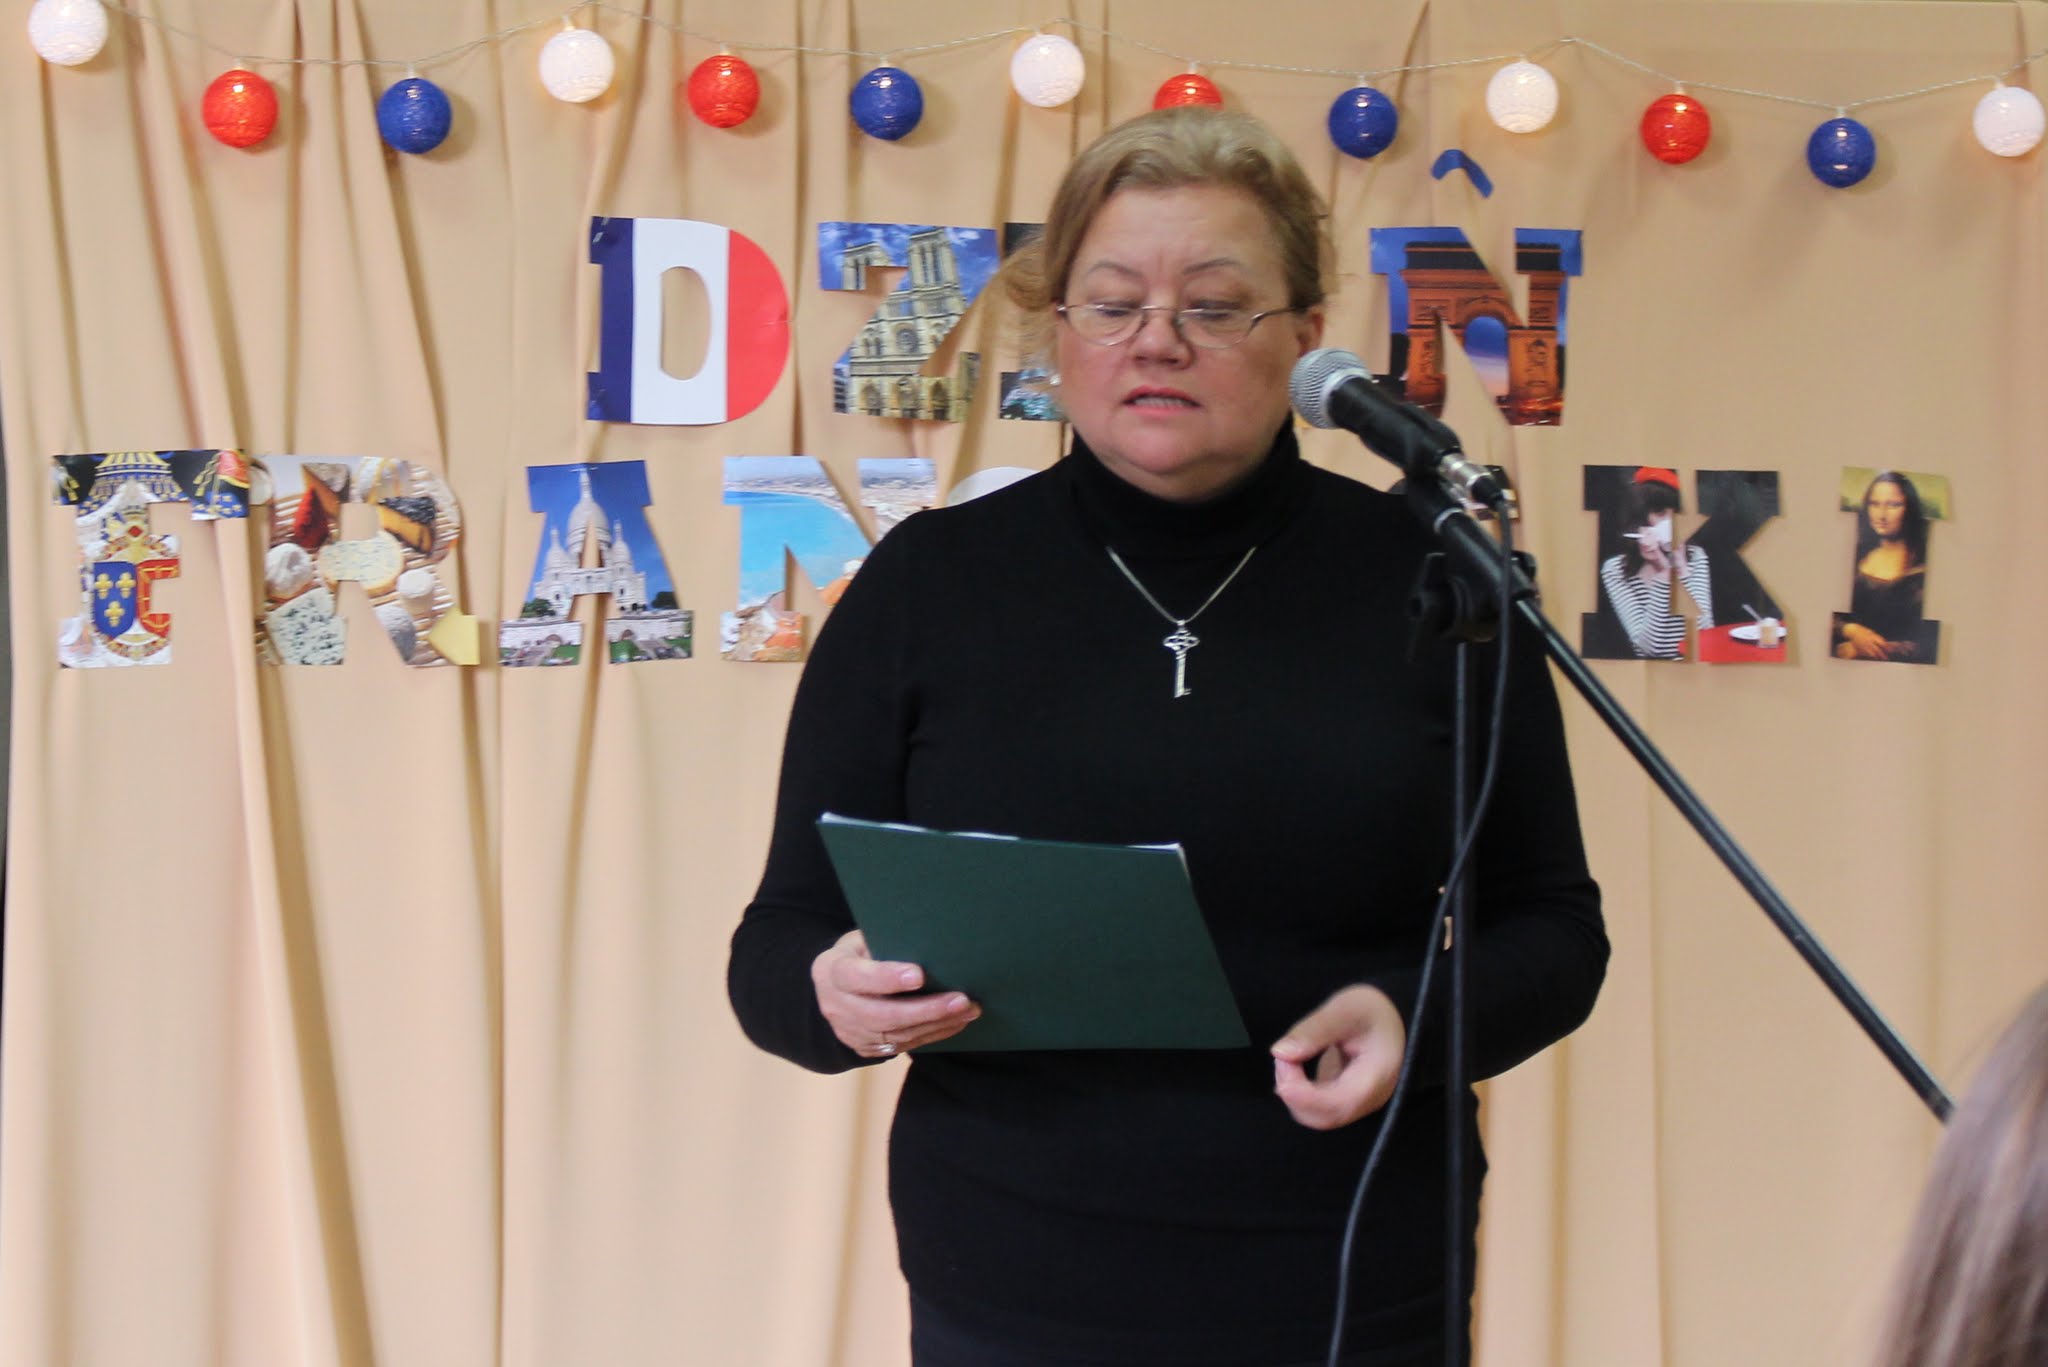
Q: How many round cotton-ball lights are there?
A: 13